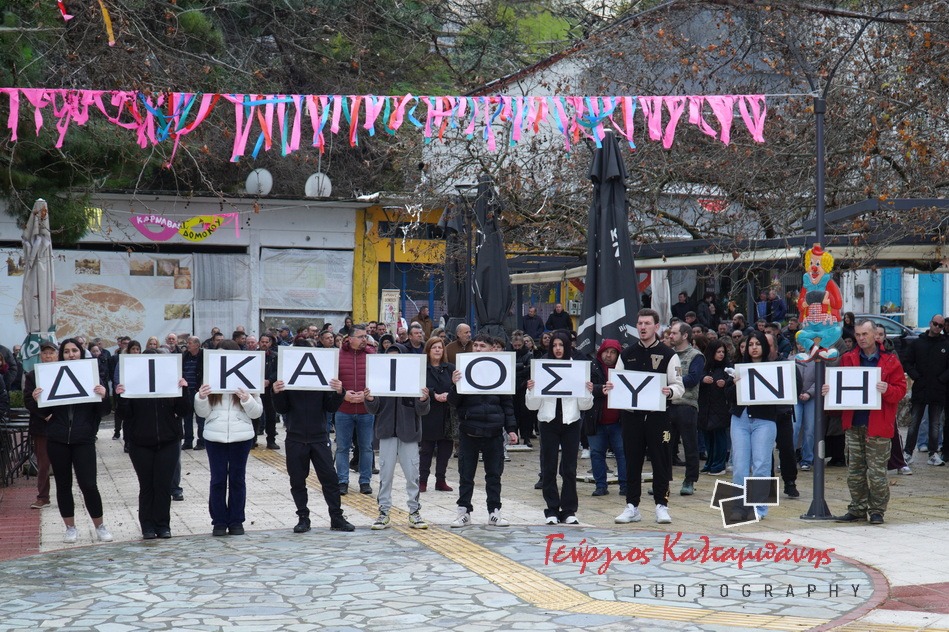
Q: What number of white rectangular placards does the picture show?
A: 10